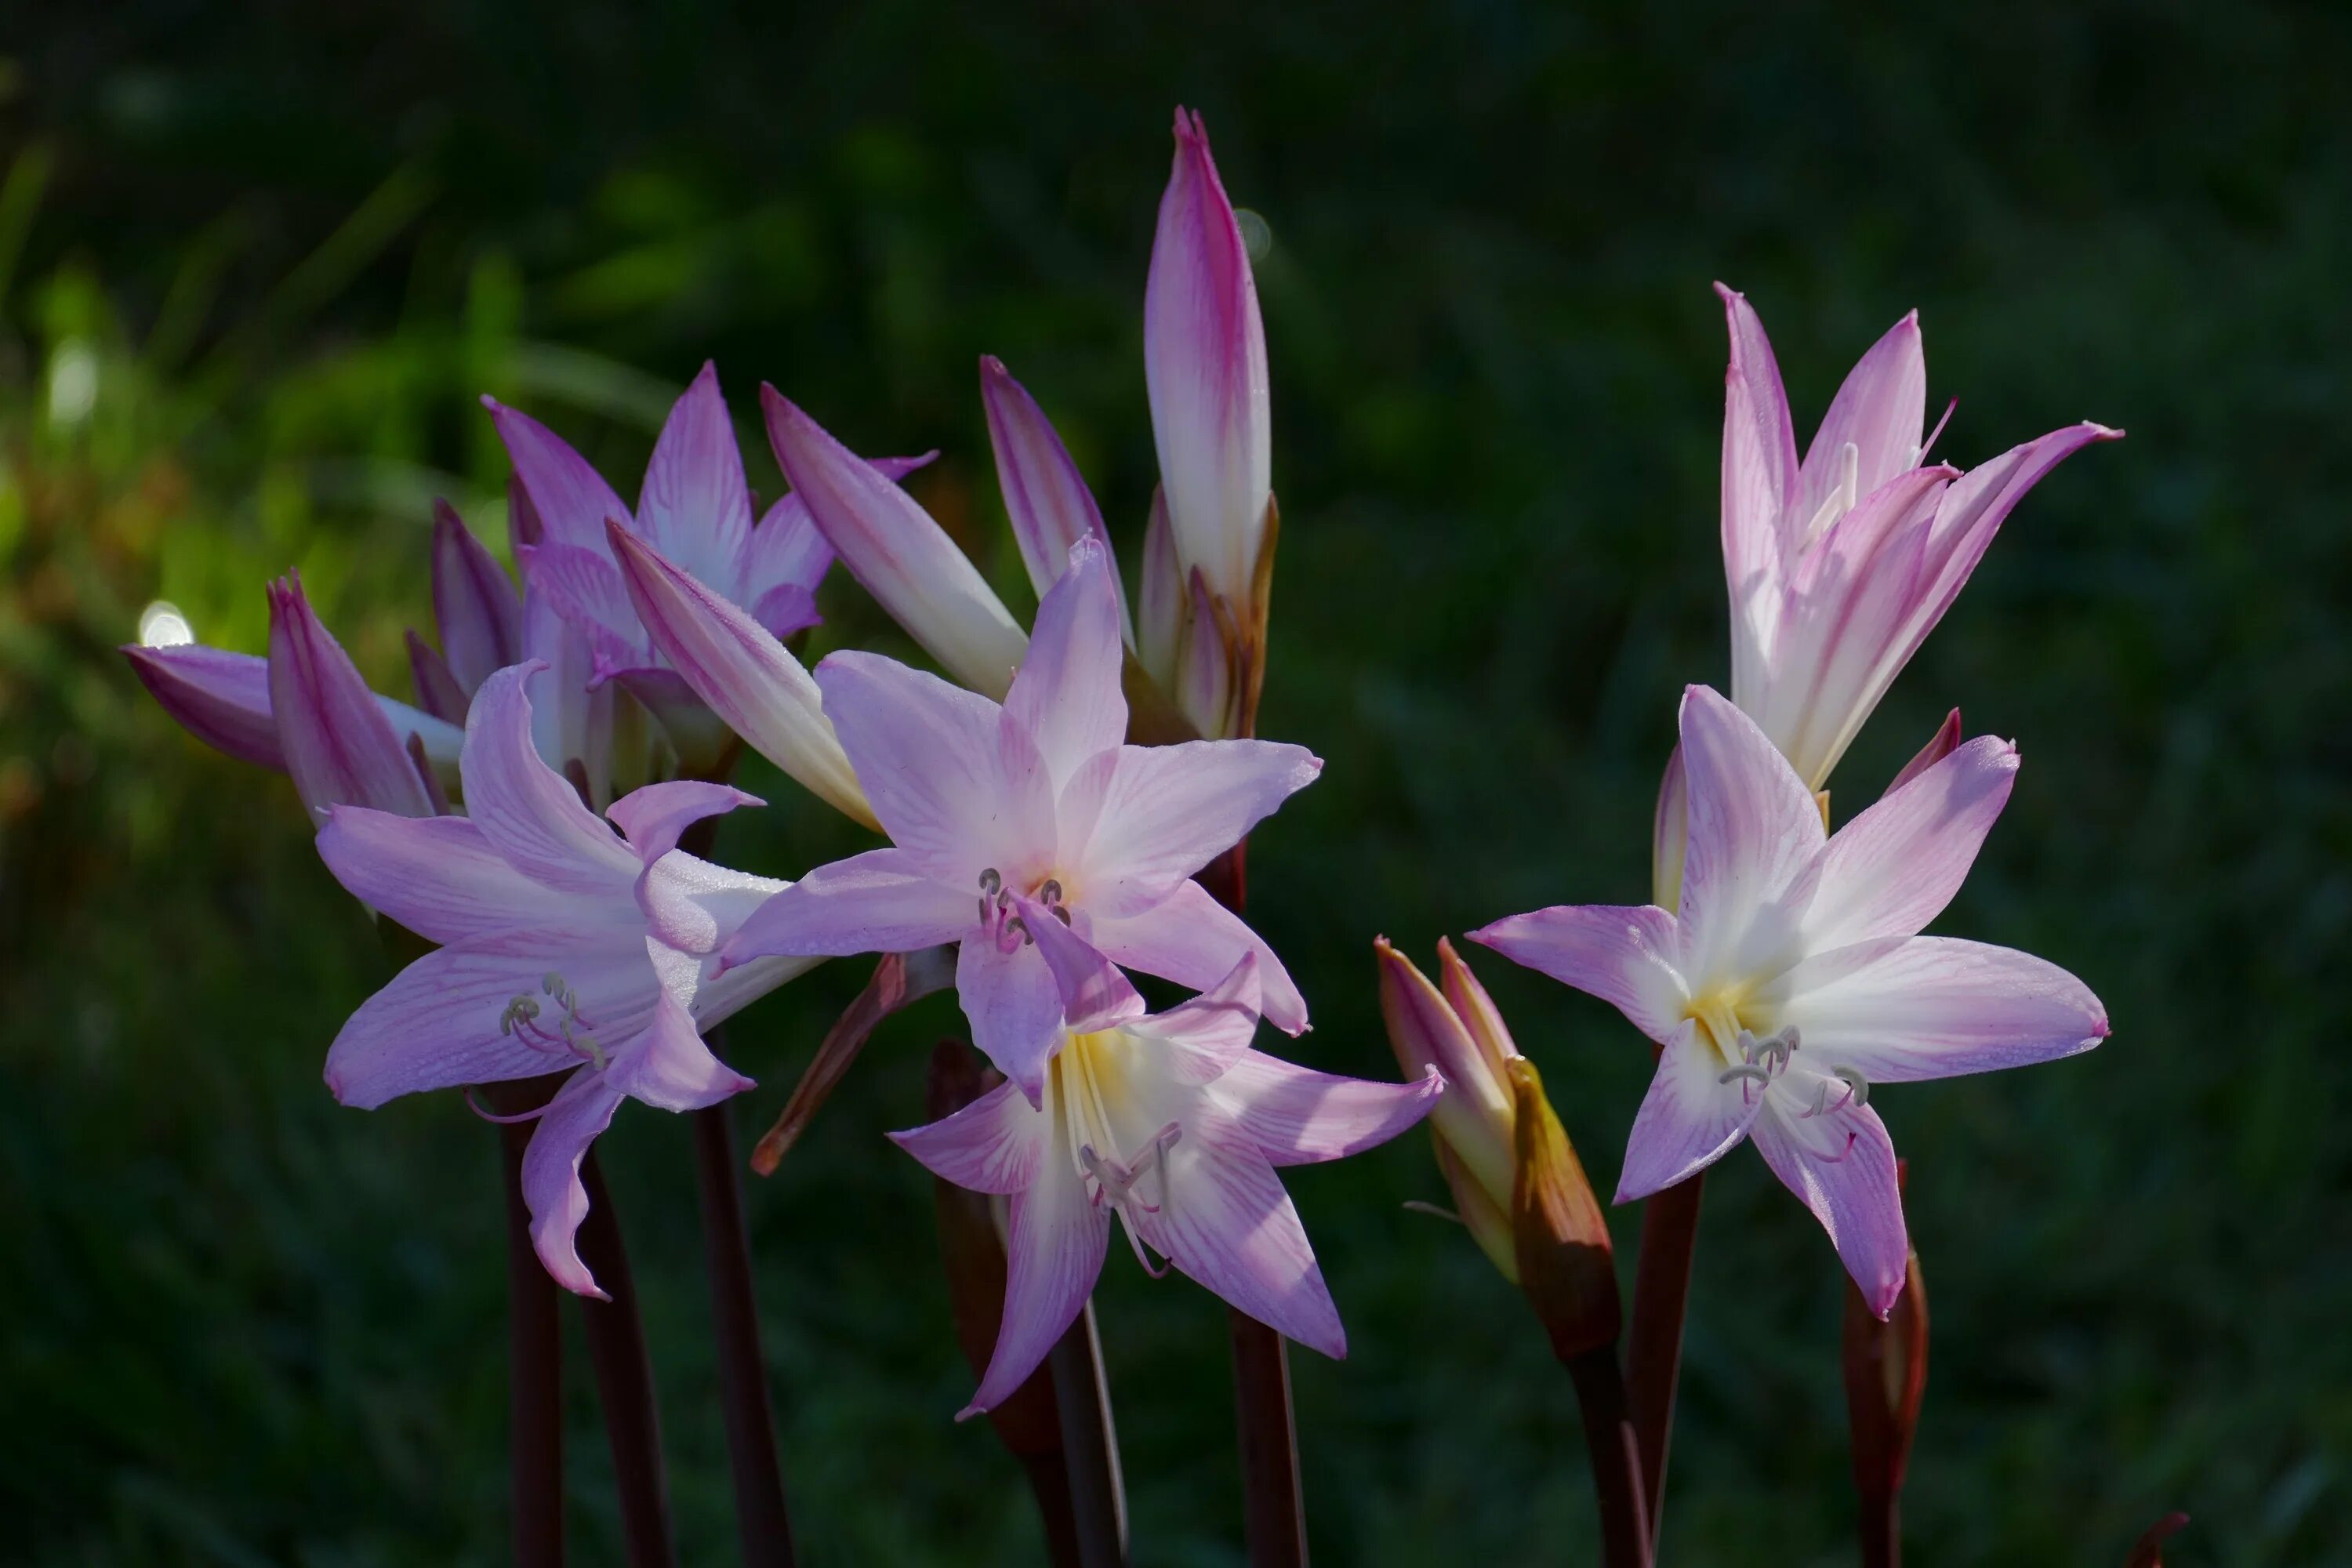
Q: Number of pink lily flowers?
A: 6